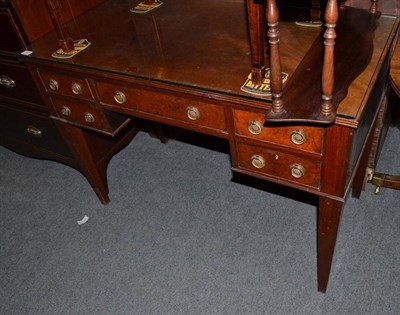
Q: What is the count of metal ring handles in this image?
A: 10